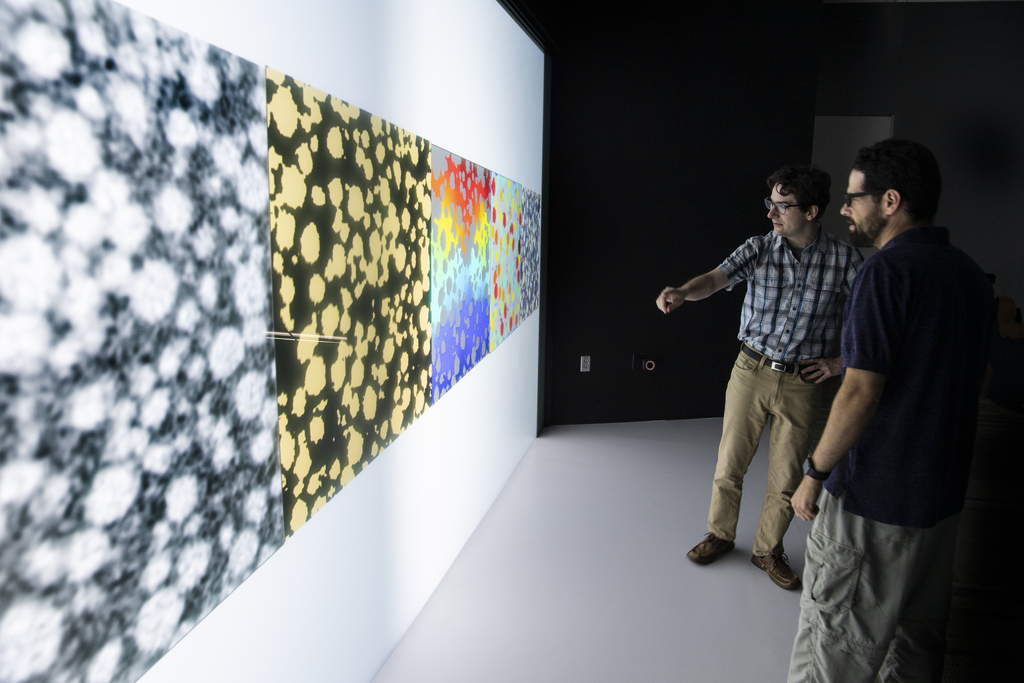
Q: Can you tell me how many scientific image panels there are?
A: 5